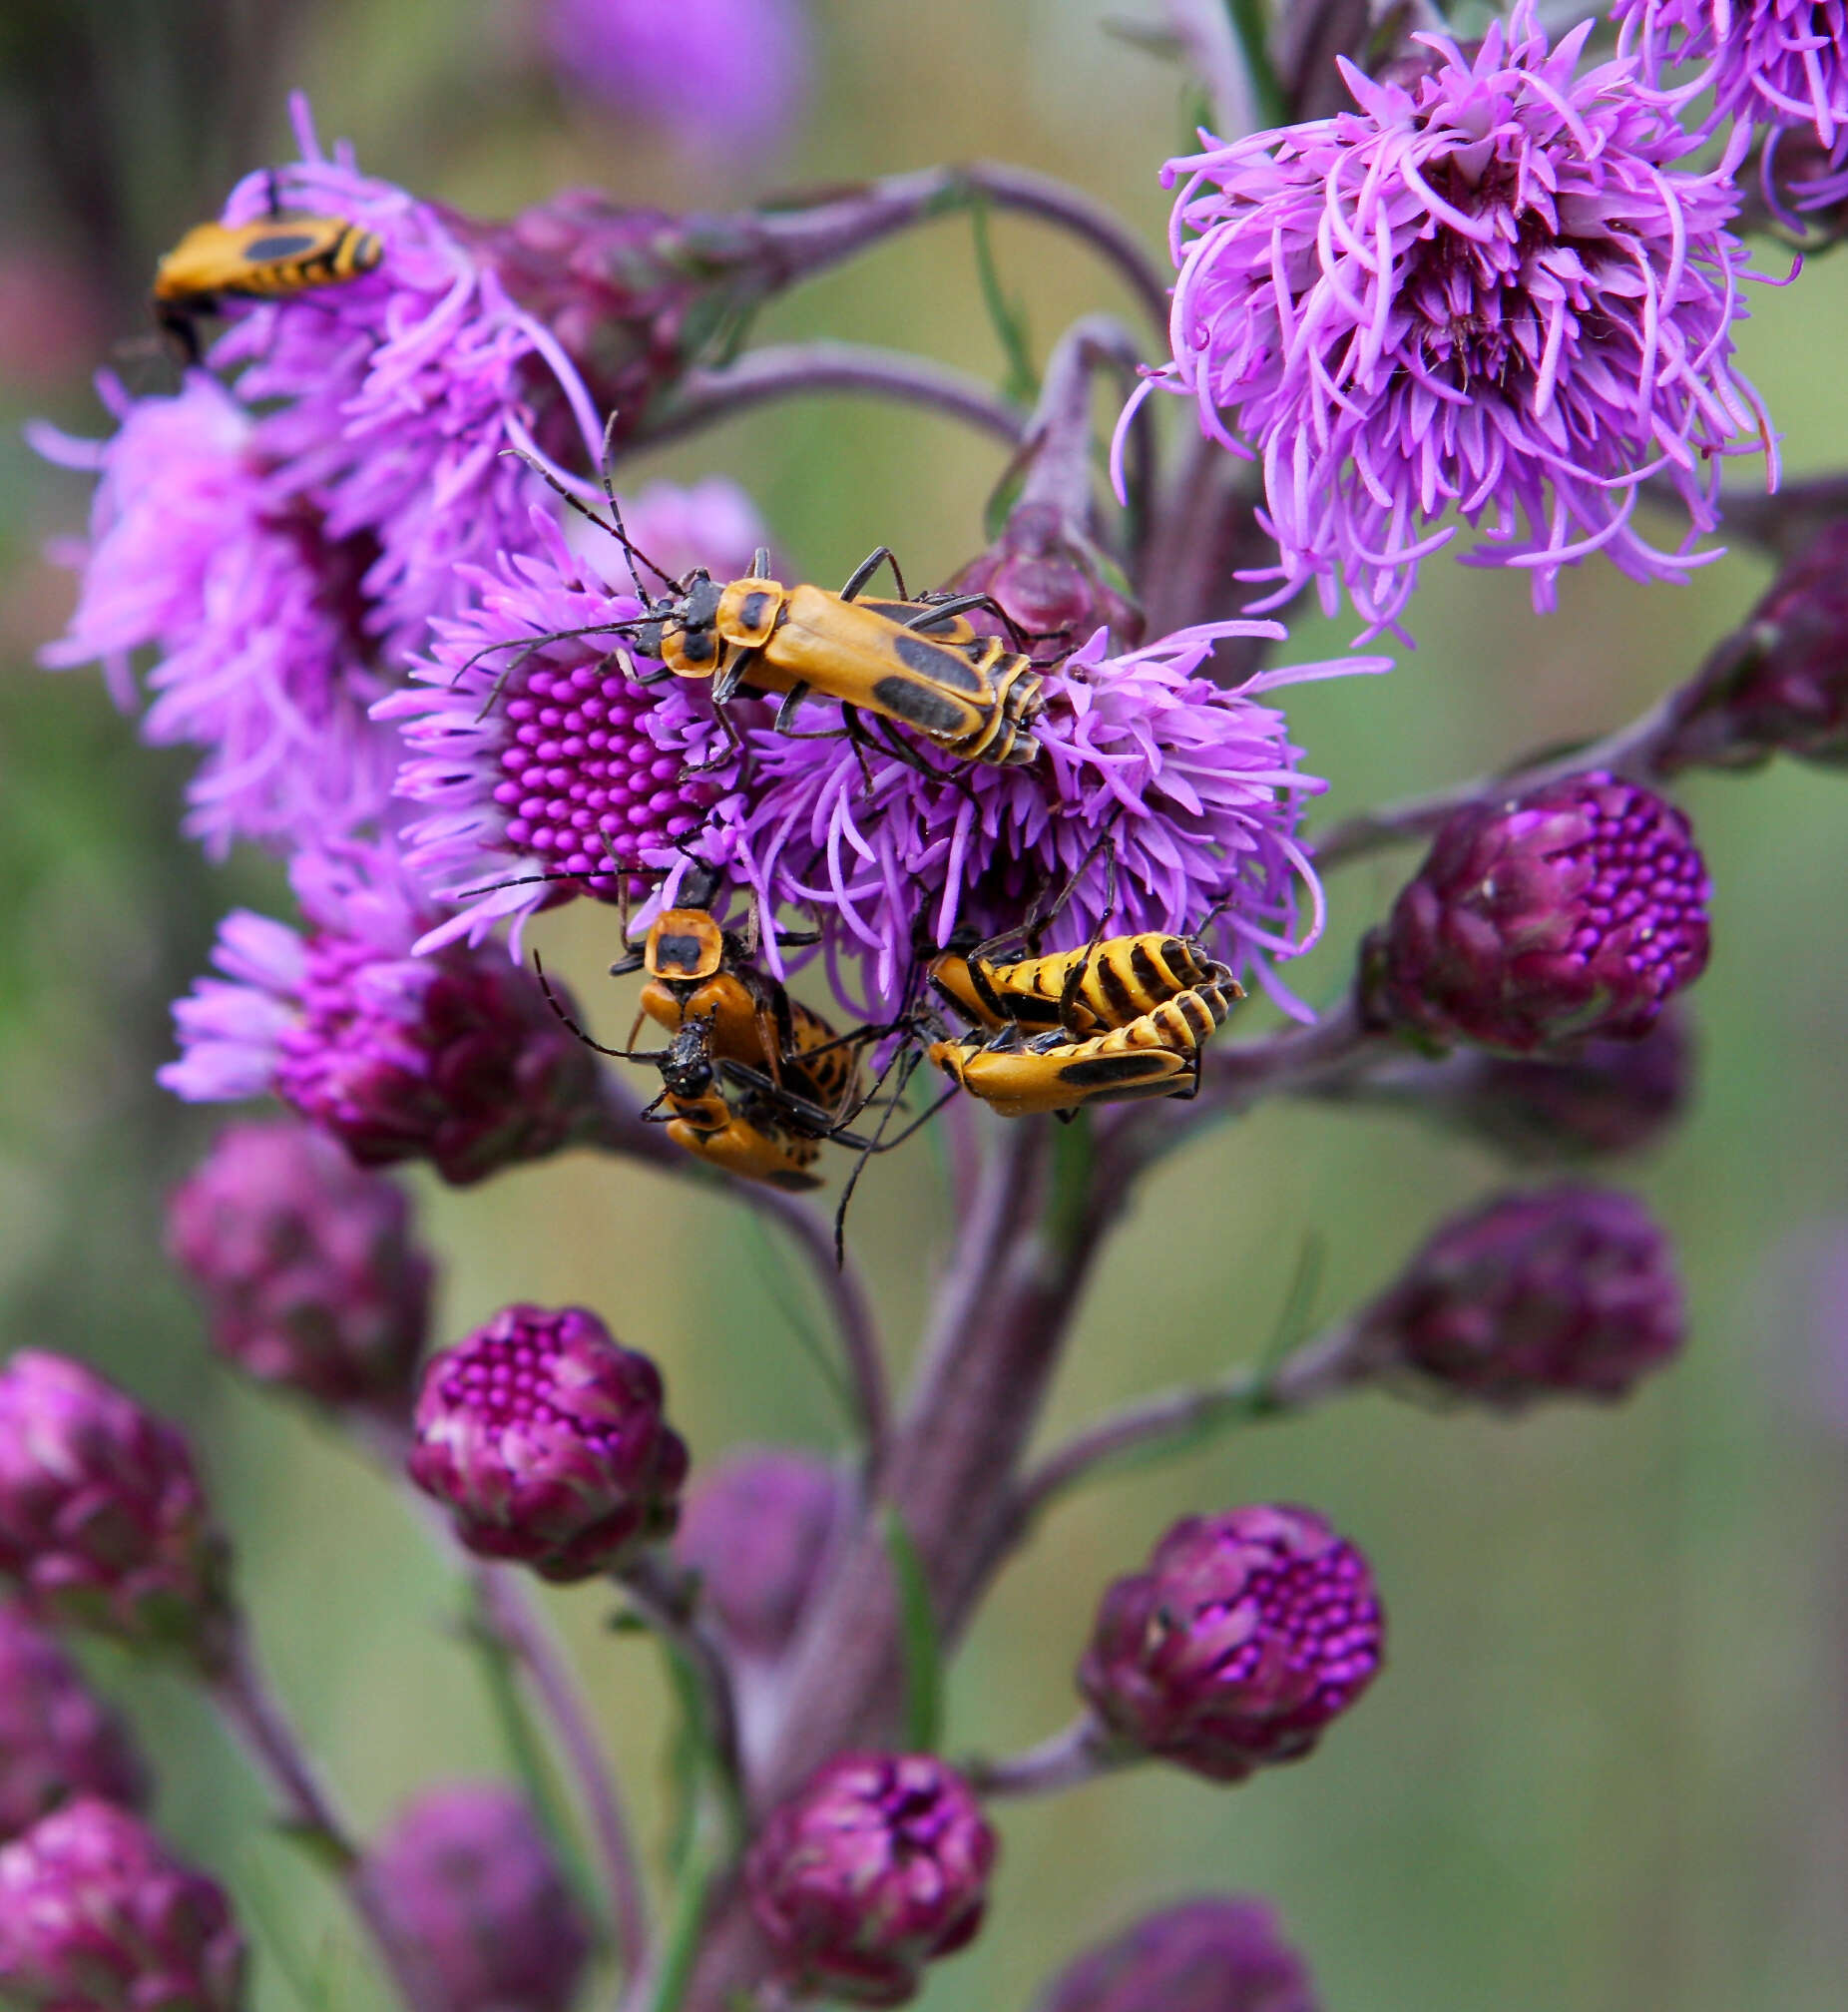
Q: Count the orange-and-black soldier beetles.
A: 7